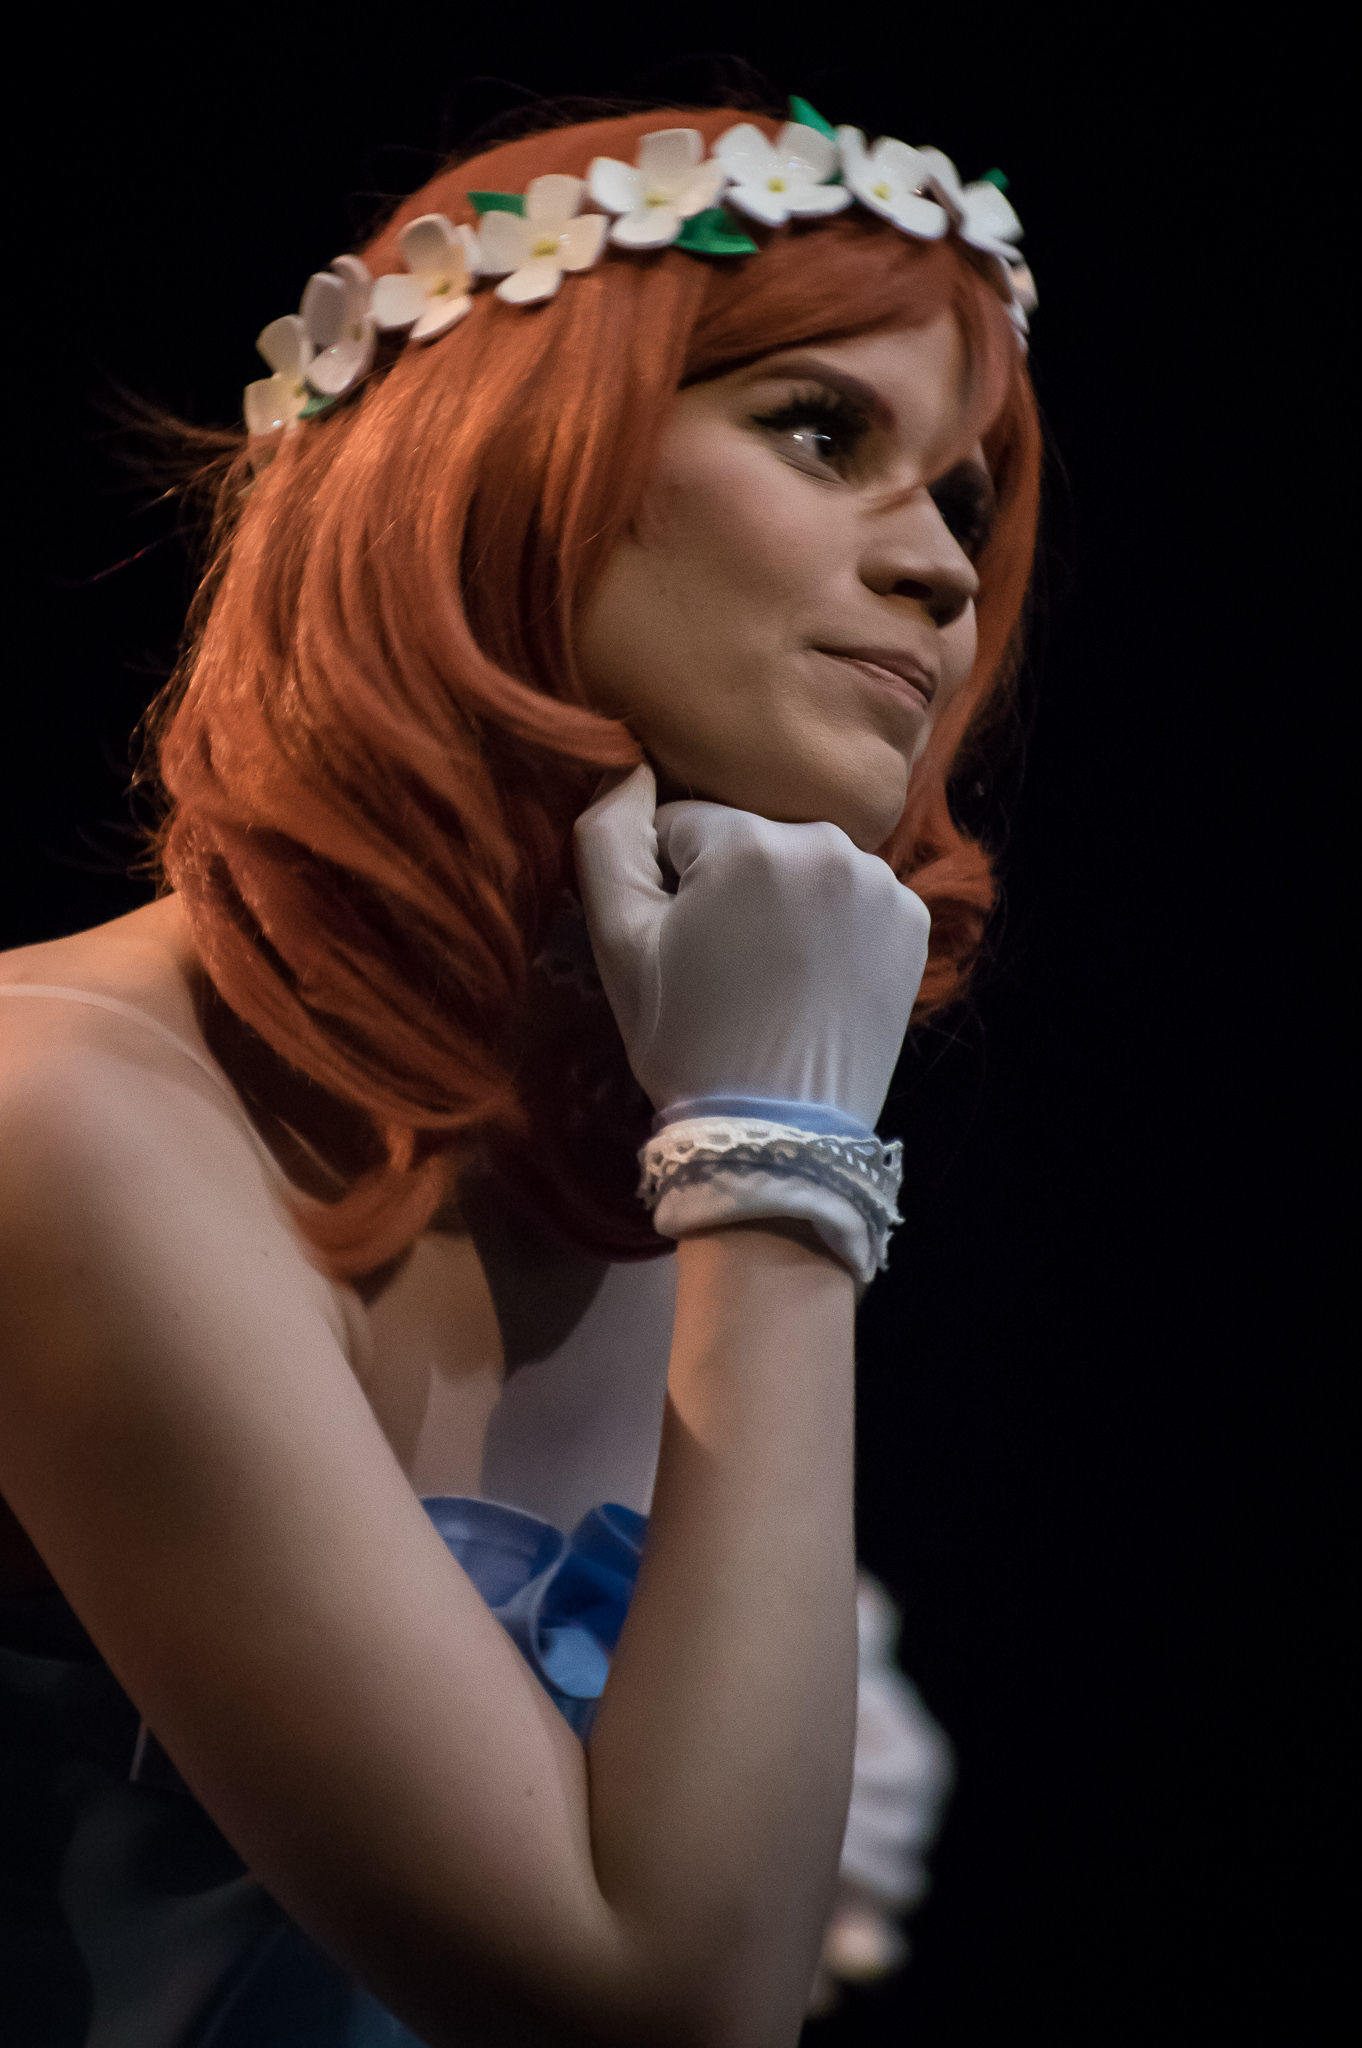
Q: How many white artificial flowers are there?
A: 9